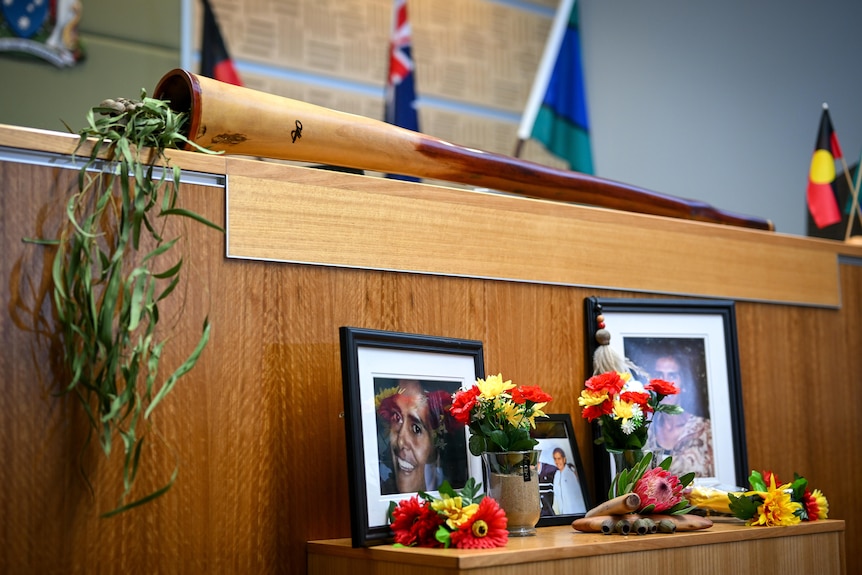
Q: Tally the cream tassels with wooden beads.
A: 1